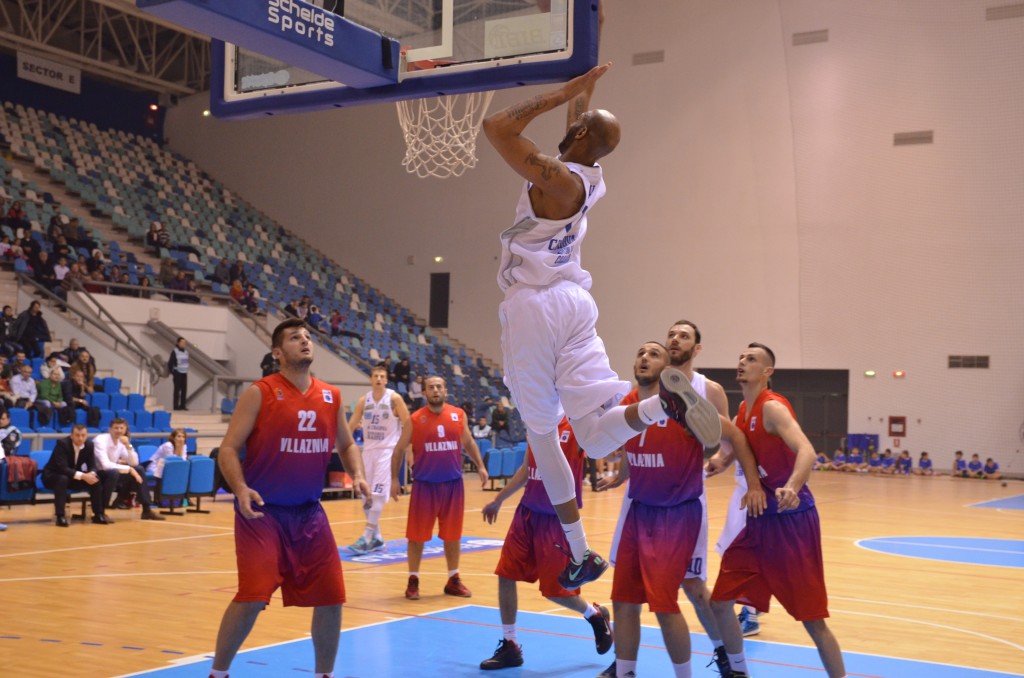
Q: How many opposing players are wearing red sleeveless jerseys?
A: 5